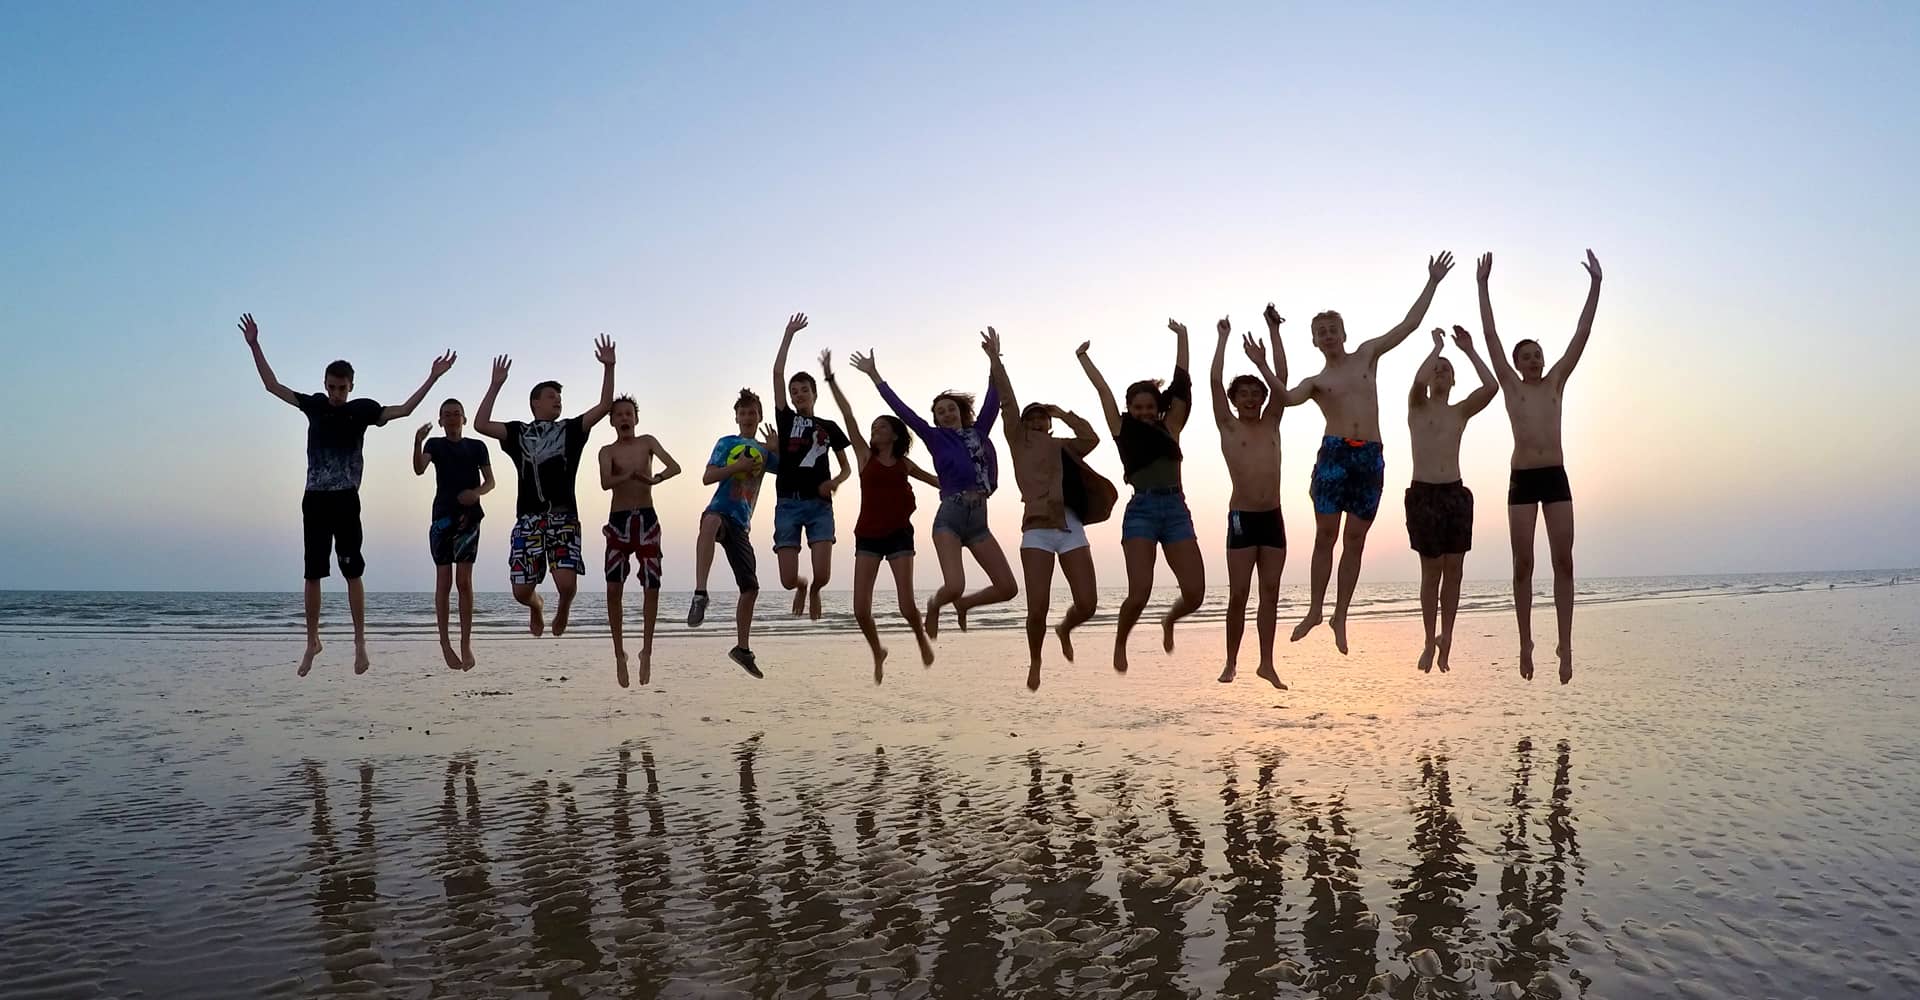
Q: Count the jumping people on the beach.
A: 14